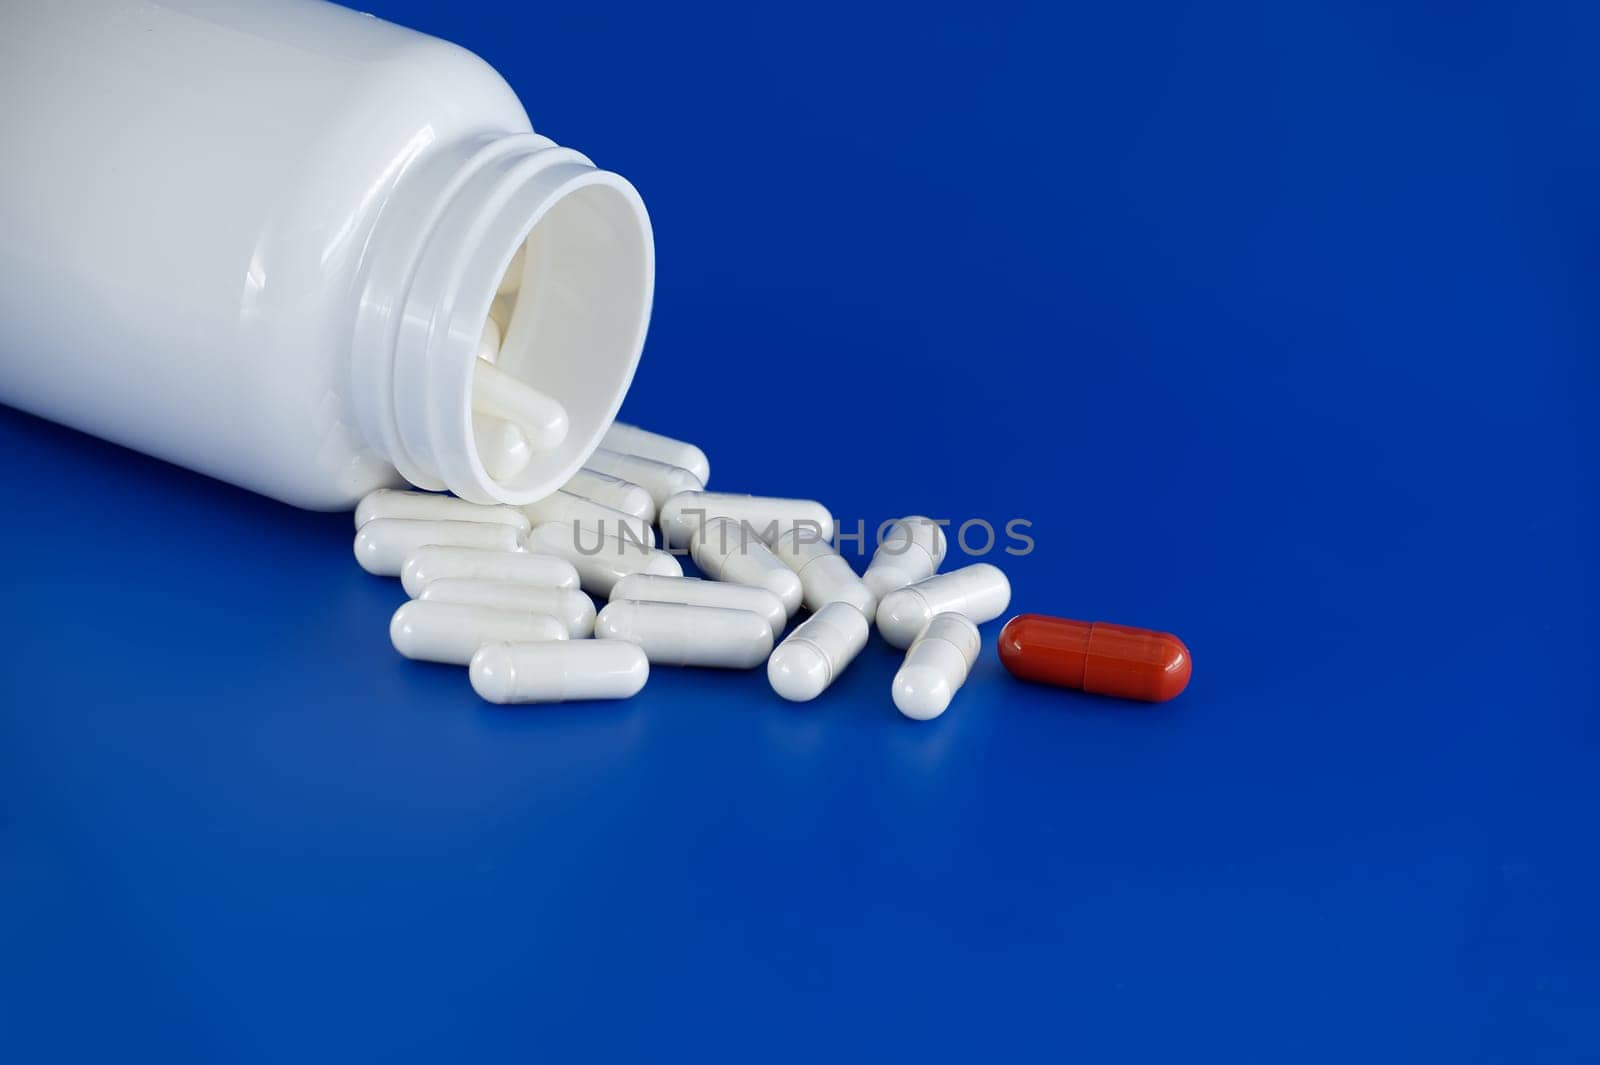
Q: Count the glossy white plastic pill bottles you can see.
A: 1